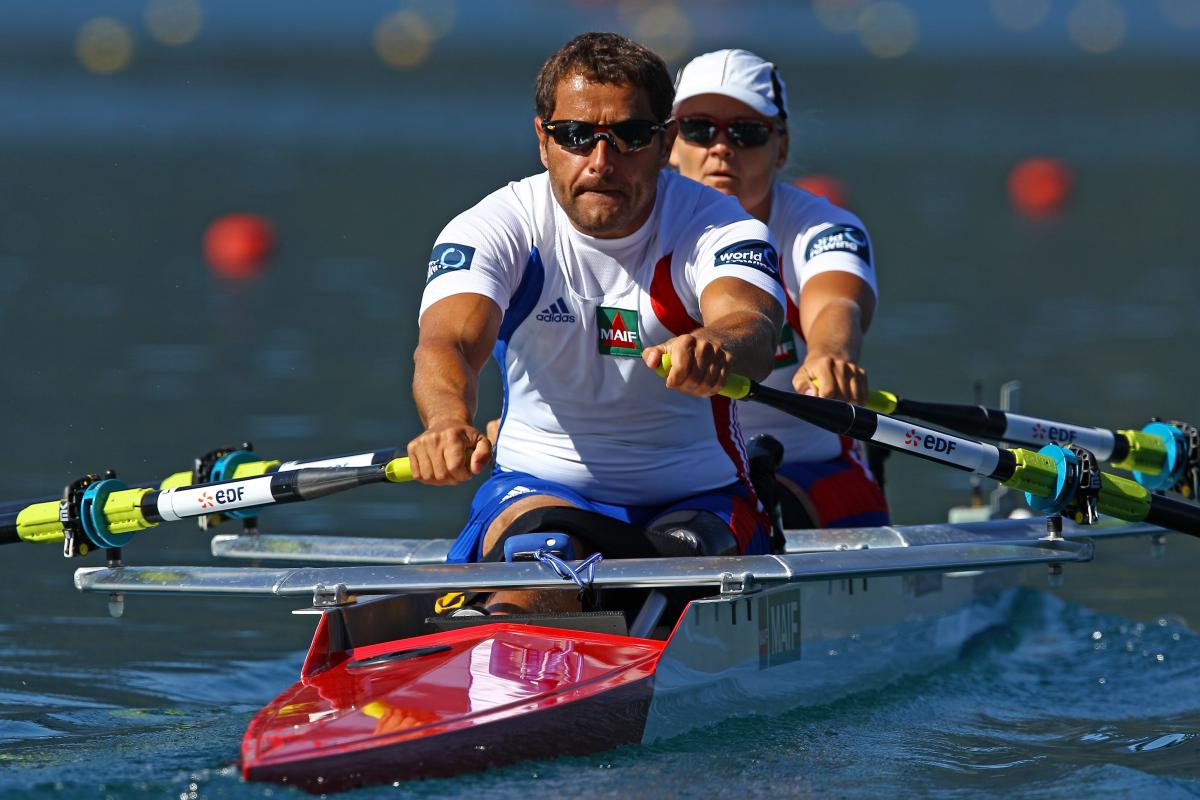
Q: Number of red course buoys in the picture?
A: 3